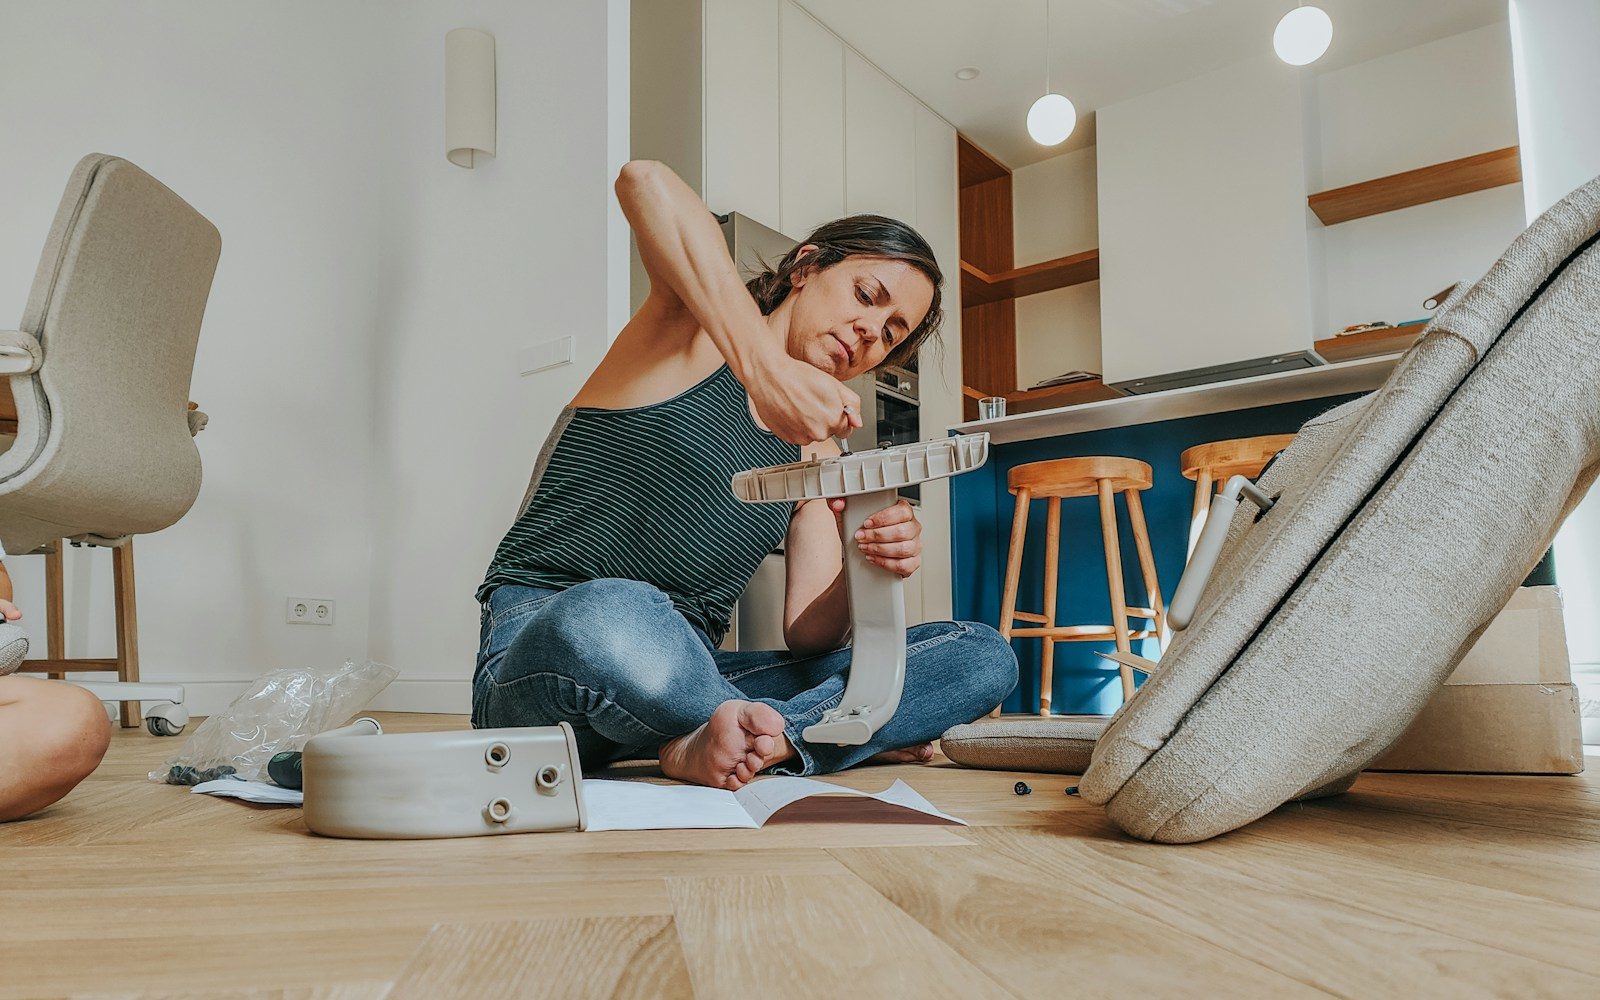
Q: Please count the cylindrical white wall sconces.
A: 1